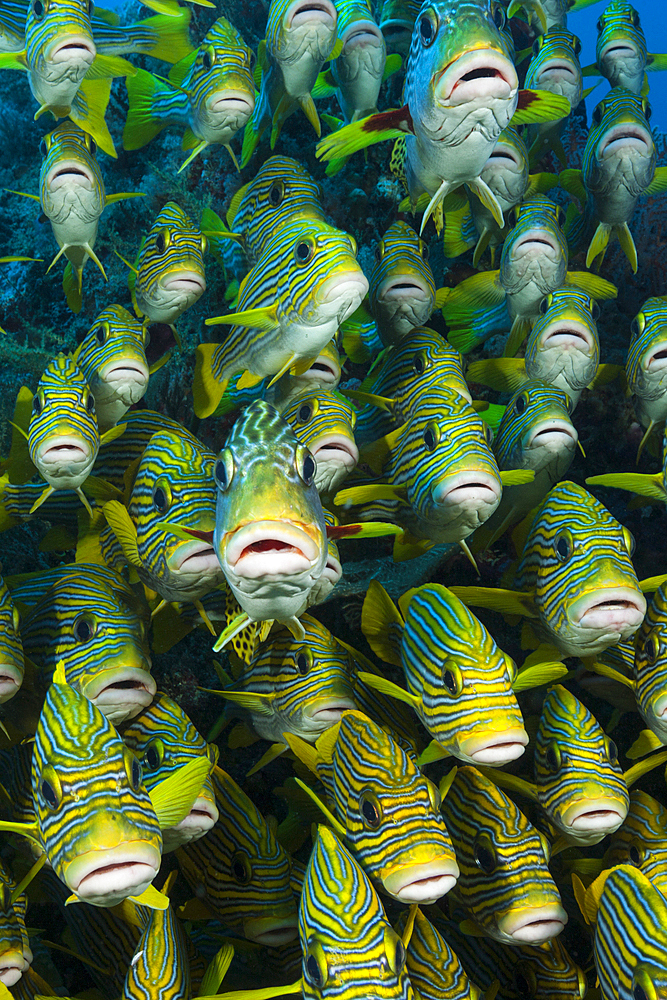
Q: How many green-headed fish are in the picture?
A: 2